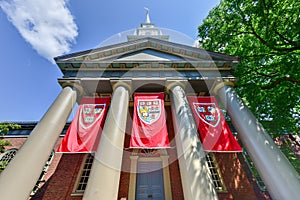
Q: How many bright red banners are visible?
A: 3